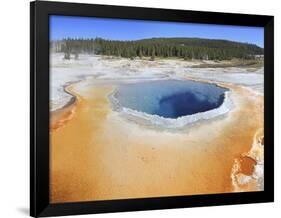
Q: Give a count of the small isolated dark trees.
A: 2